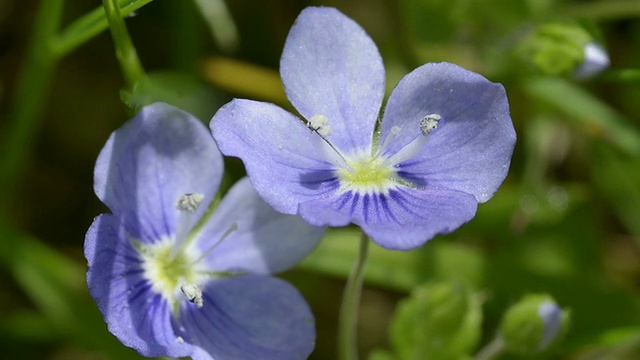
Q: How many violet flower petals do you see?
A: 8